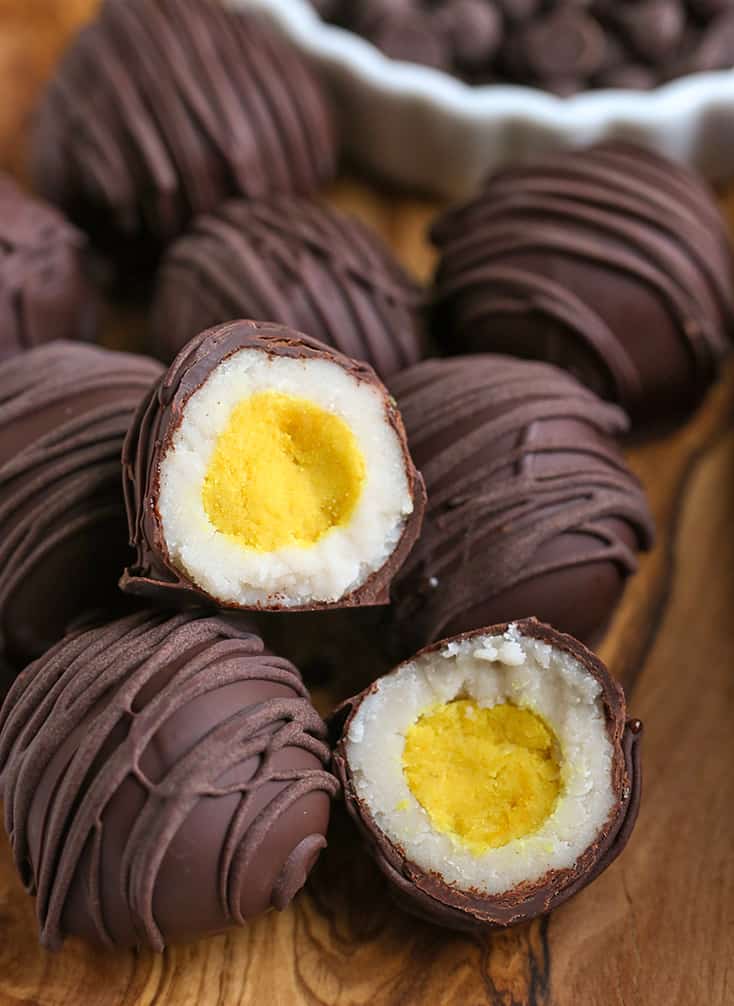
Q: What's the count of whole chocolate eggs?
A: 7